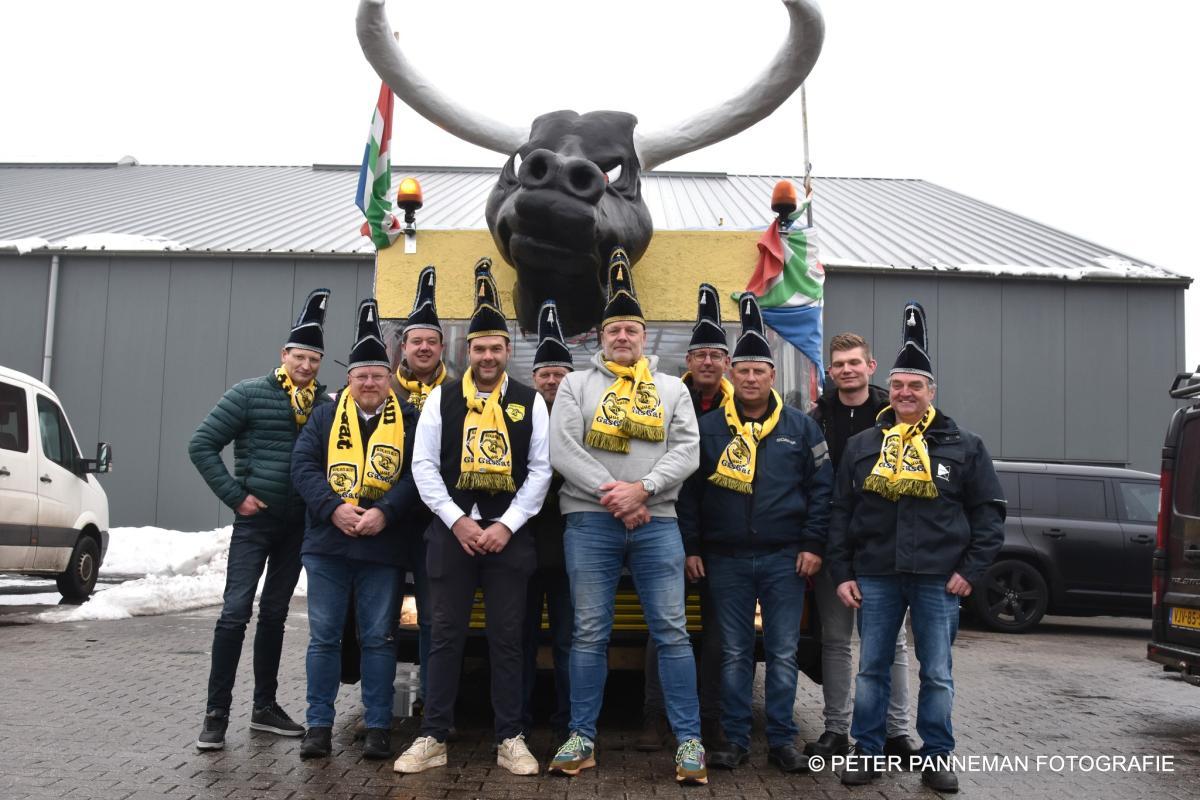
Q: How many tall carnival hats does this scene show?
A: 9